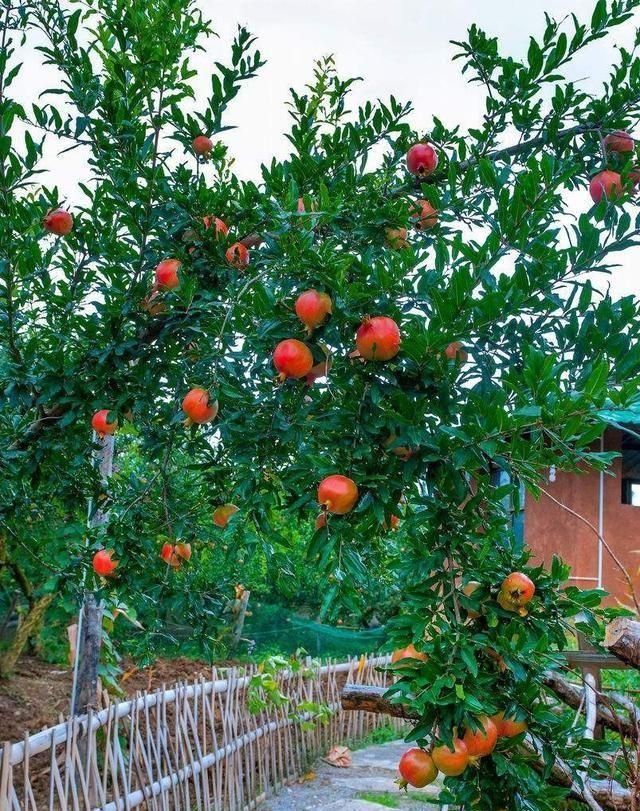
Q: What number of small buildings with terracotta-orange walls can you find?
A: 1